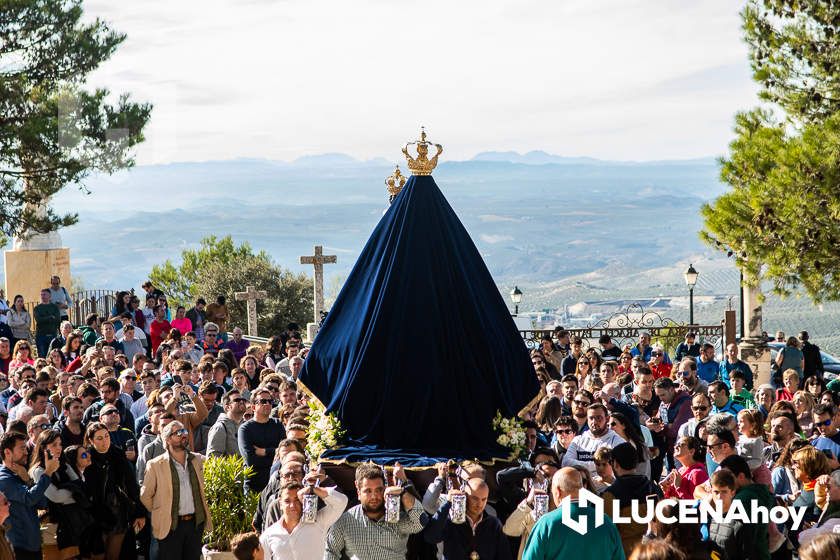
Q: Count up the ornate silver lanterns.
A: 4